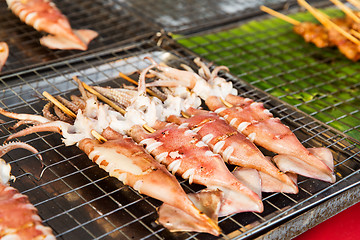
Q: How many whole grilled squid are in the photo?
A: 4